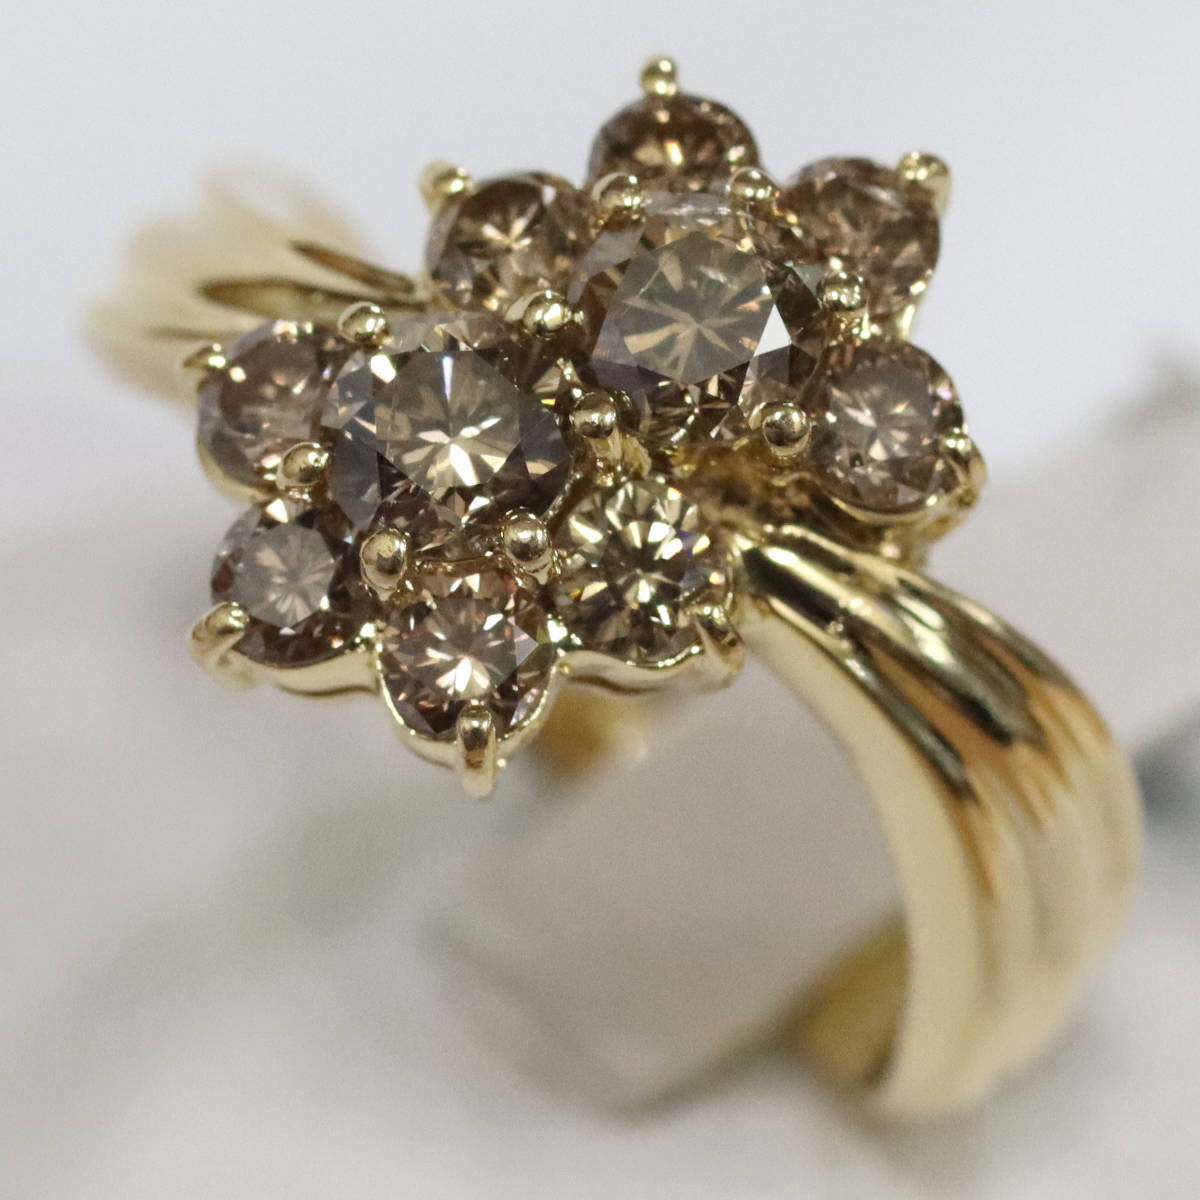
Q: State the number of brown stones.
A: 10